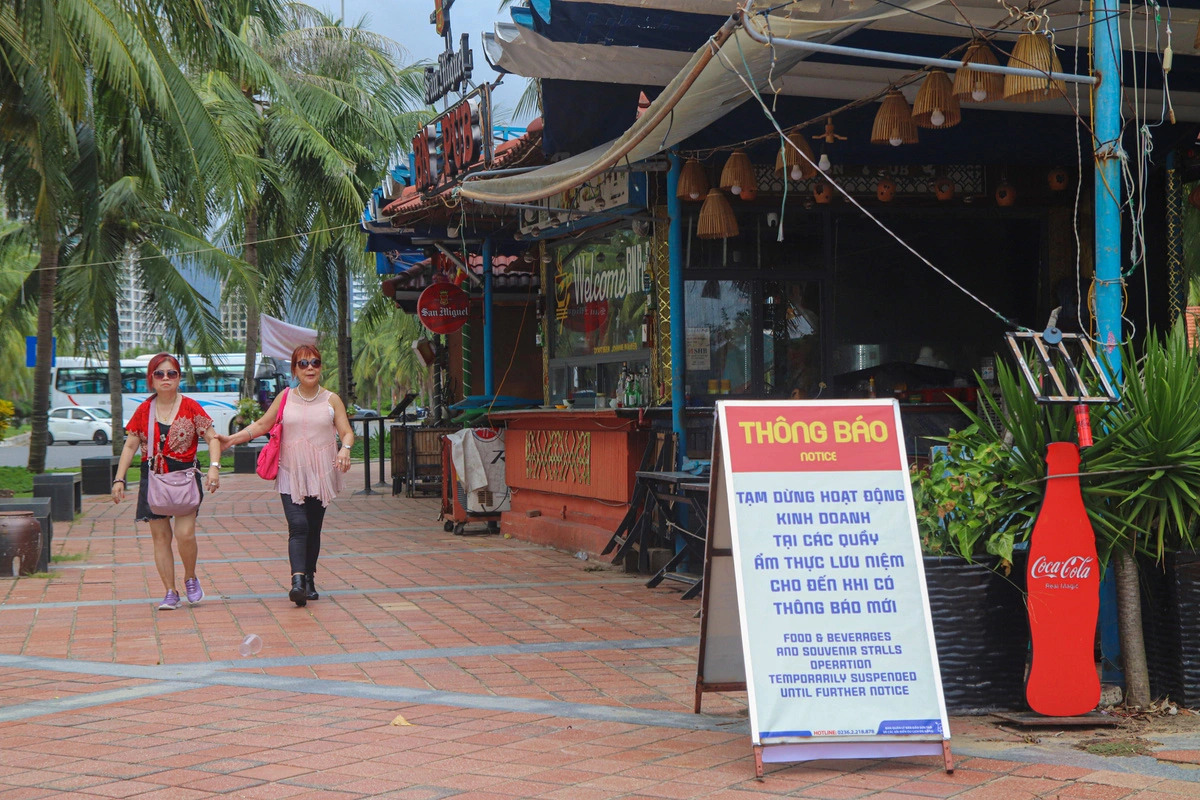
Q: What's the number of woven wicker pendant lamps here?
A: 8